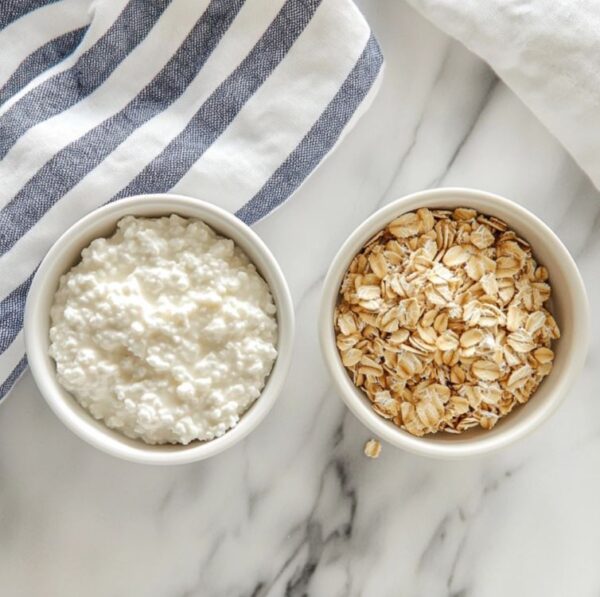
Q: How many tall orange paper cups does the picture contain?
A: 0